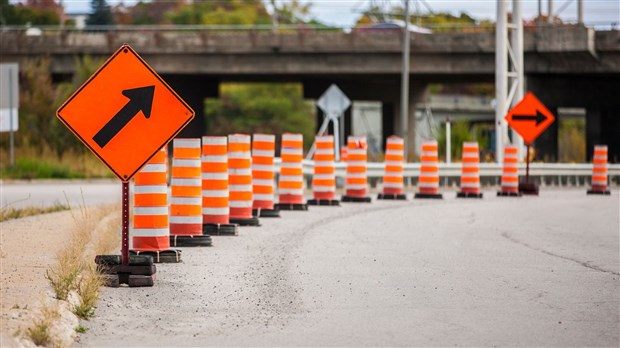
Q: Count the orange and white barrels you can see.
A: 13